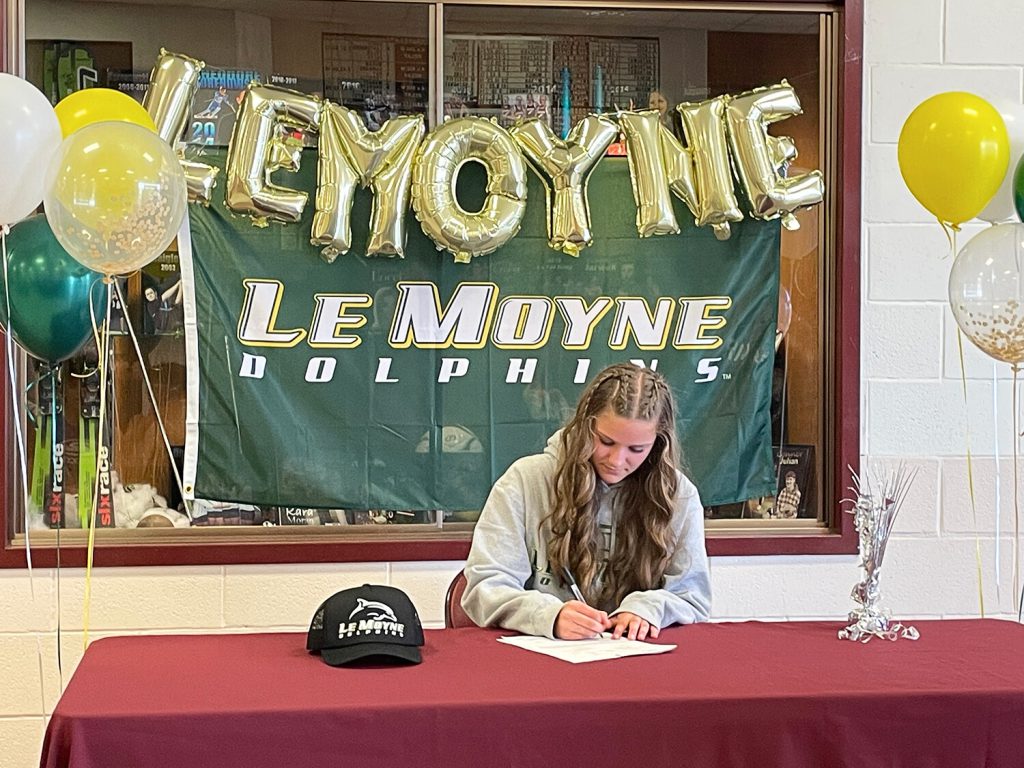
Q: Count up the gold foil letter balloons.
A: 7